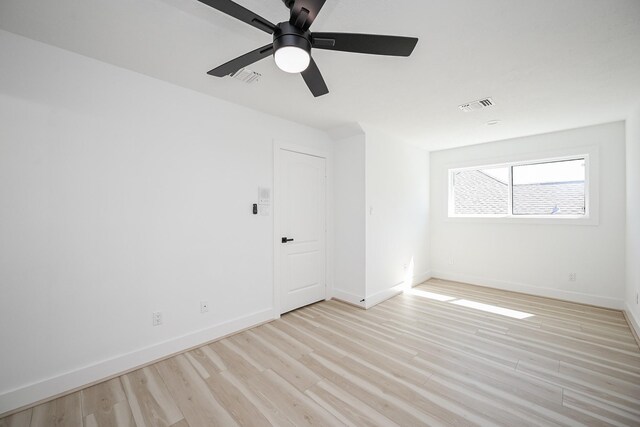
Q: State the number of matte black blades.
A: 5